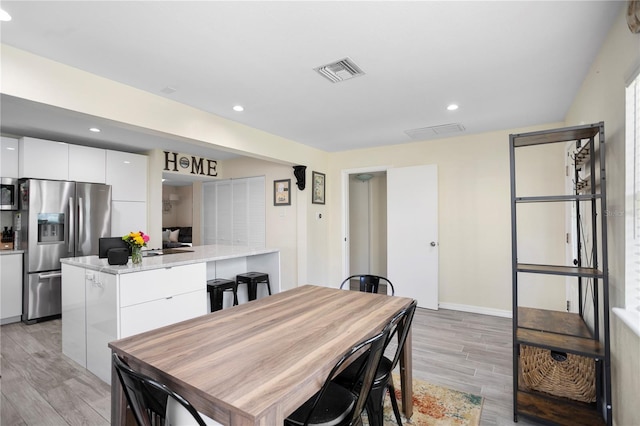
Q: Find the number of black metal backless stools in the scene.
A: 2